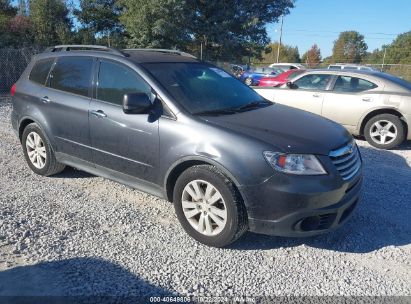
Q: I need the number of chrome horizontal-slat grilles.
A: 1